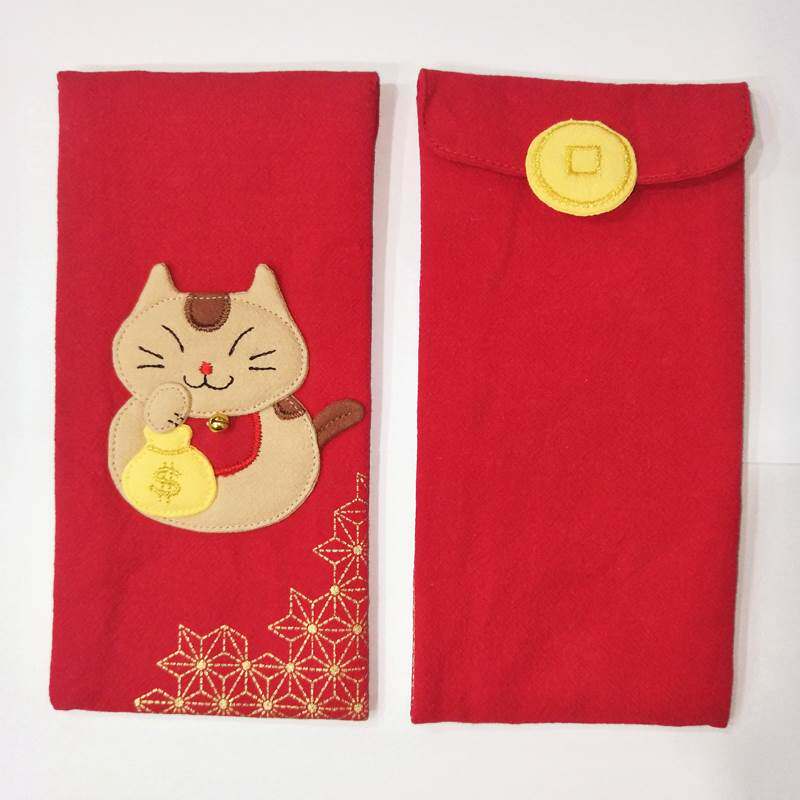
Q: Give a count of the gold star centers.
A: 13